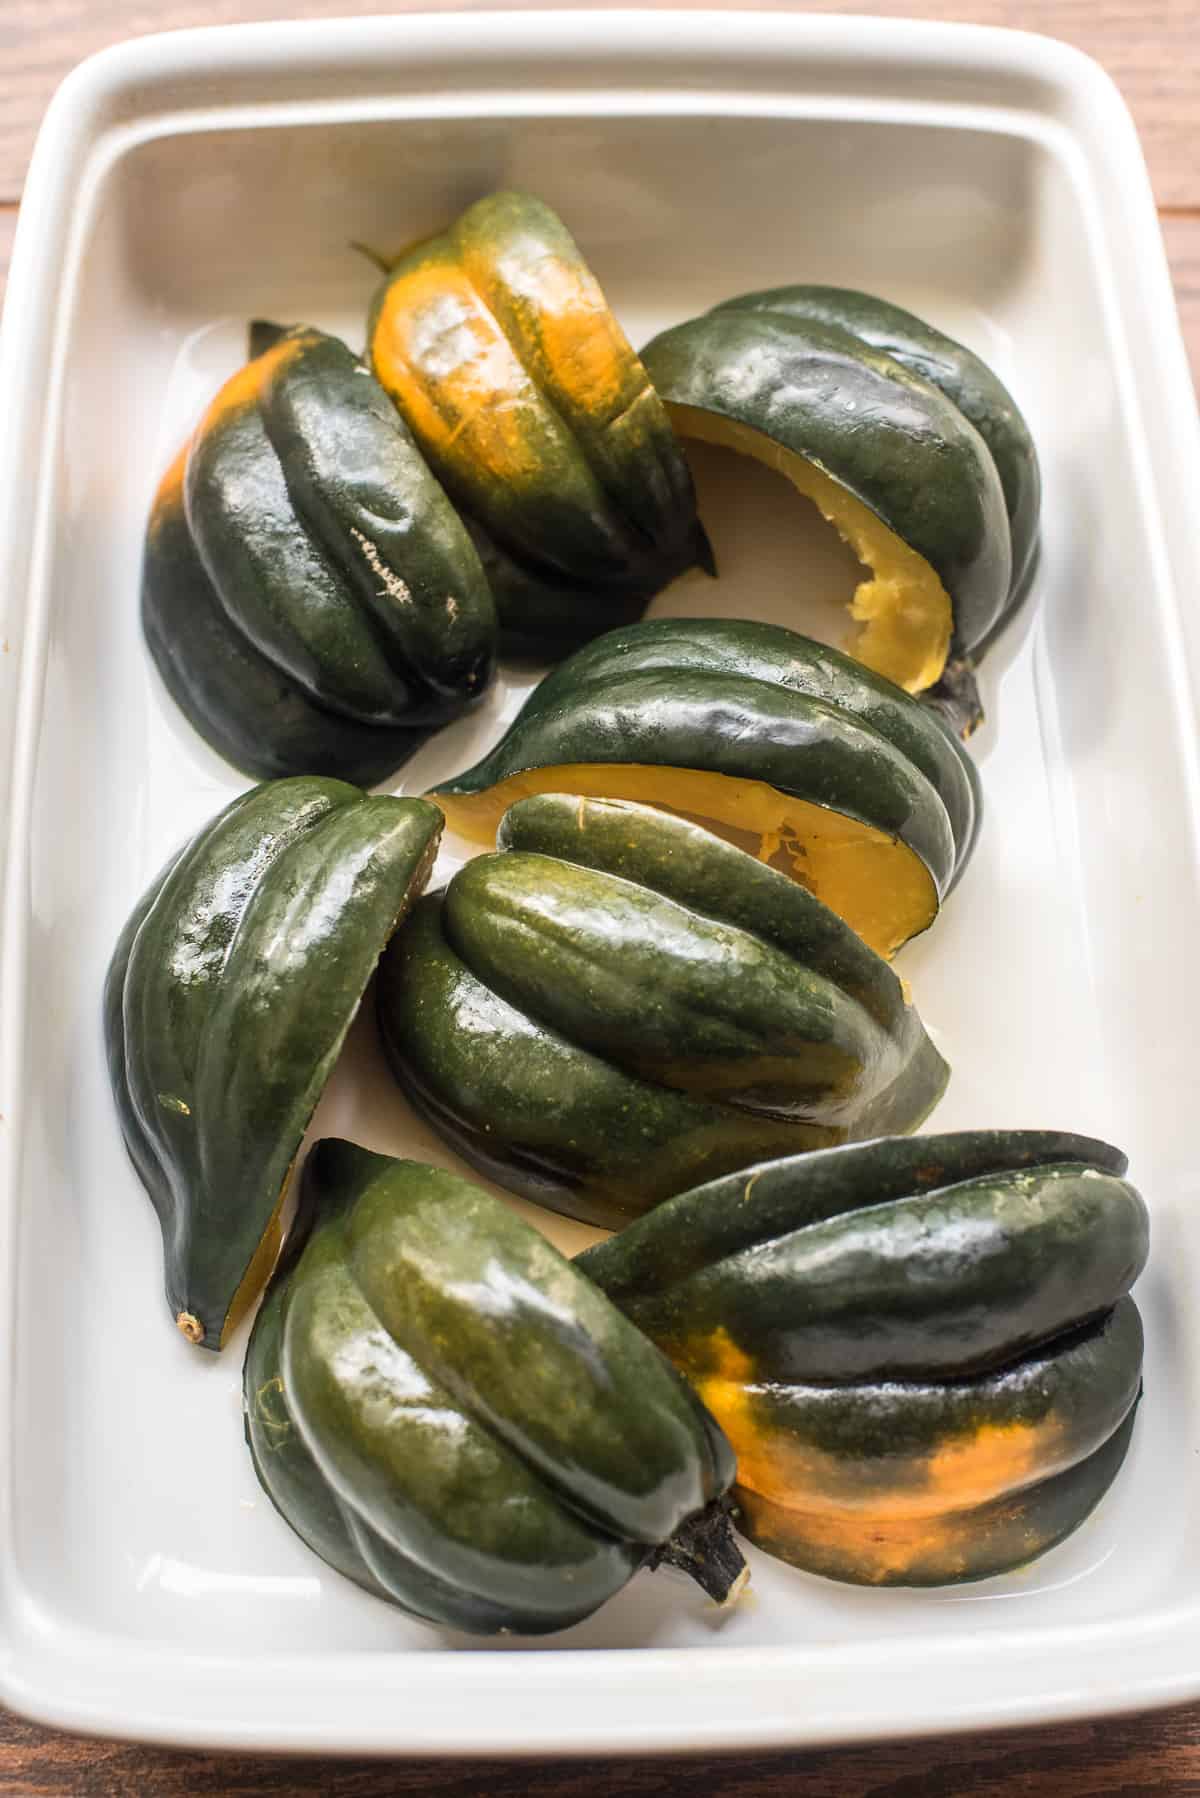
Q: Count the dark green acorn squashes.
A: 8